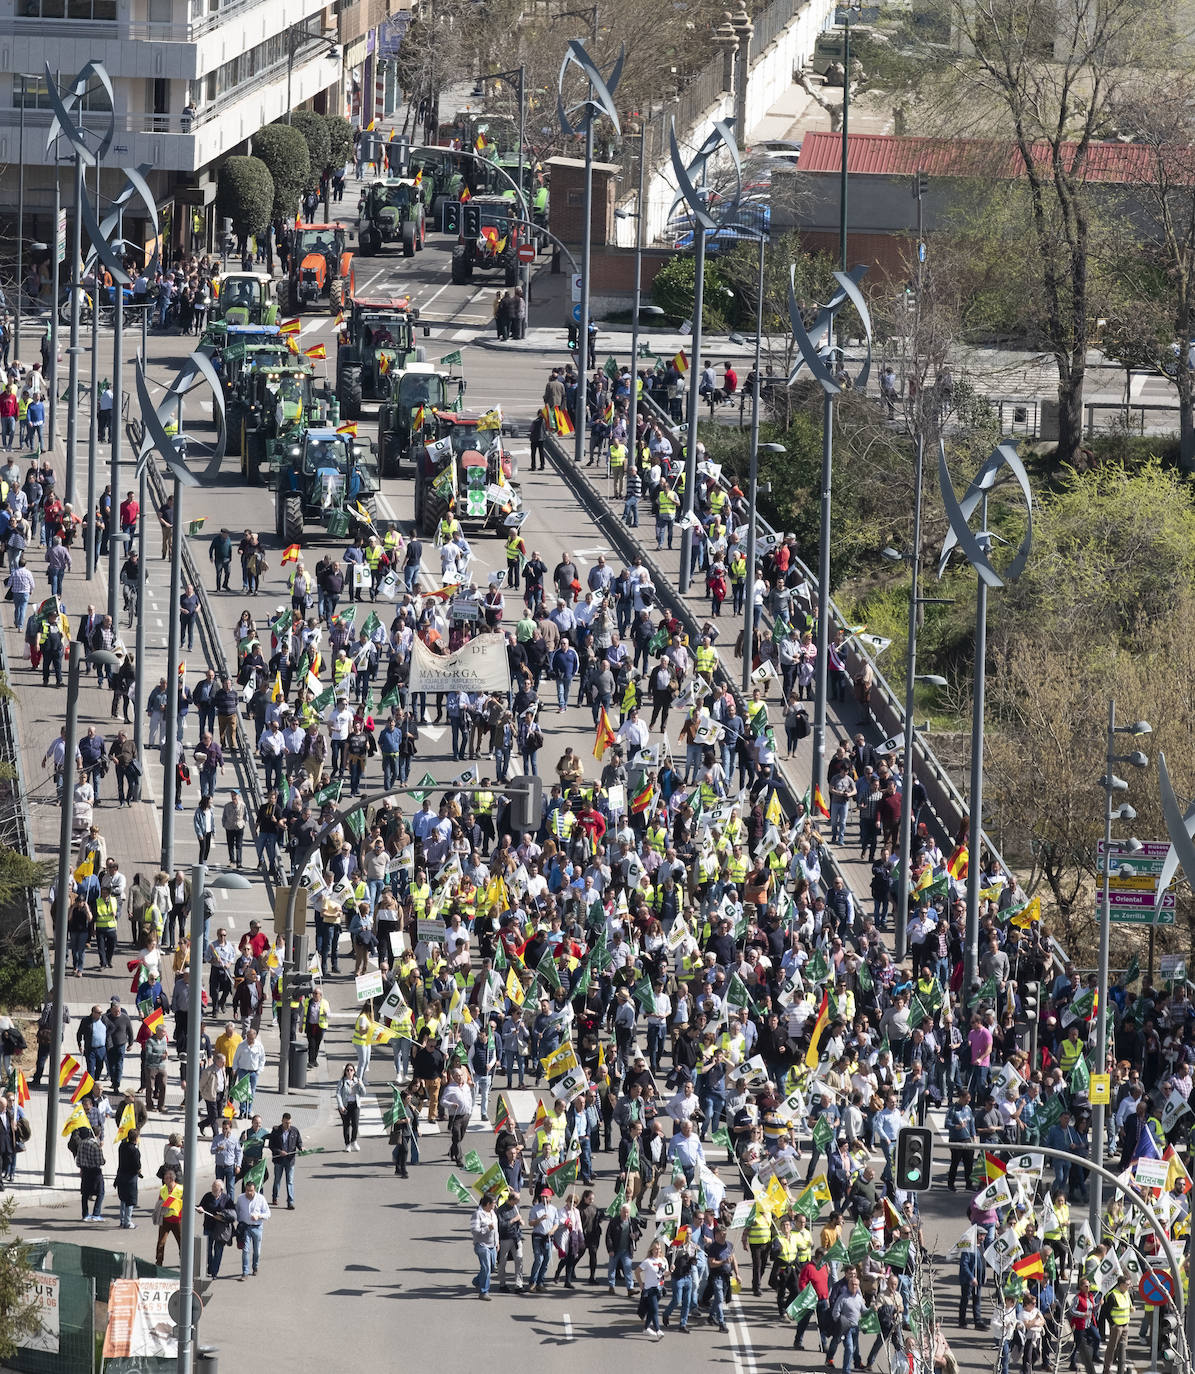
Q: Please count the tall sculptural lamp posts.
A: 8